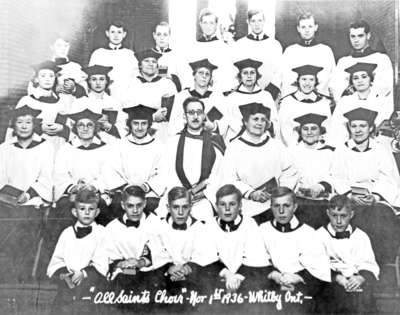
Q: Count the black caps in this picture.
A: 13